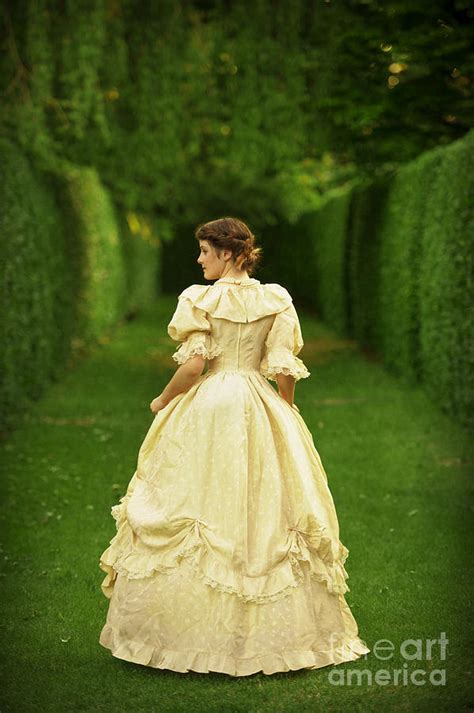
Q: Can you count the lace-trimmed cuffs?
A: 2